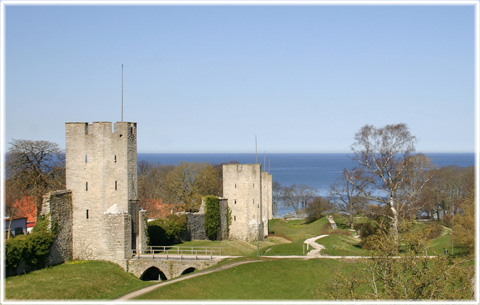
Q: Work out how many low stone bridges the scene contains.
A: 1